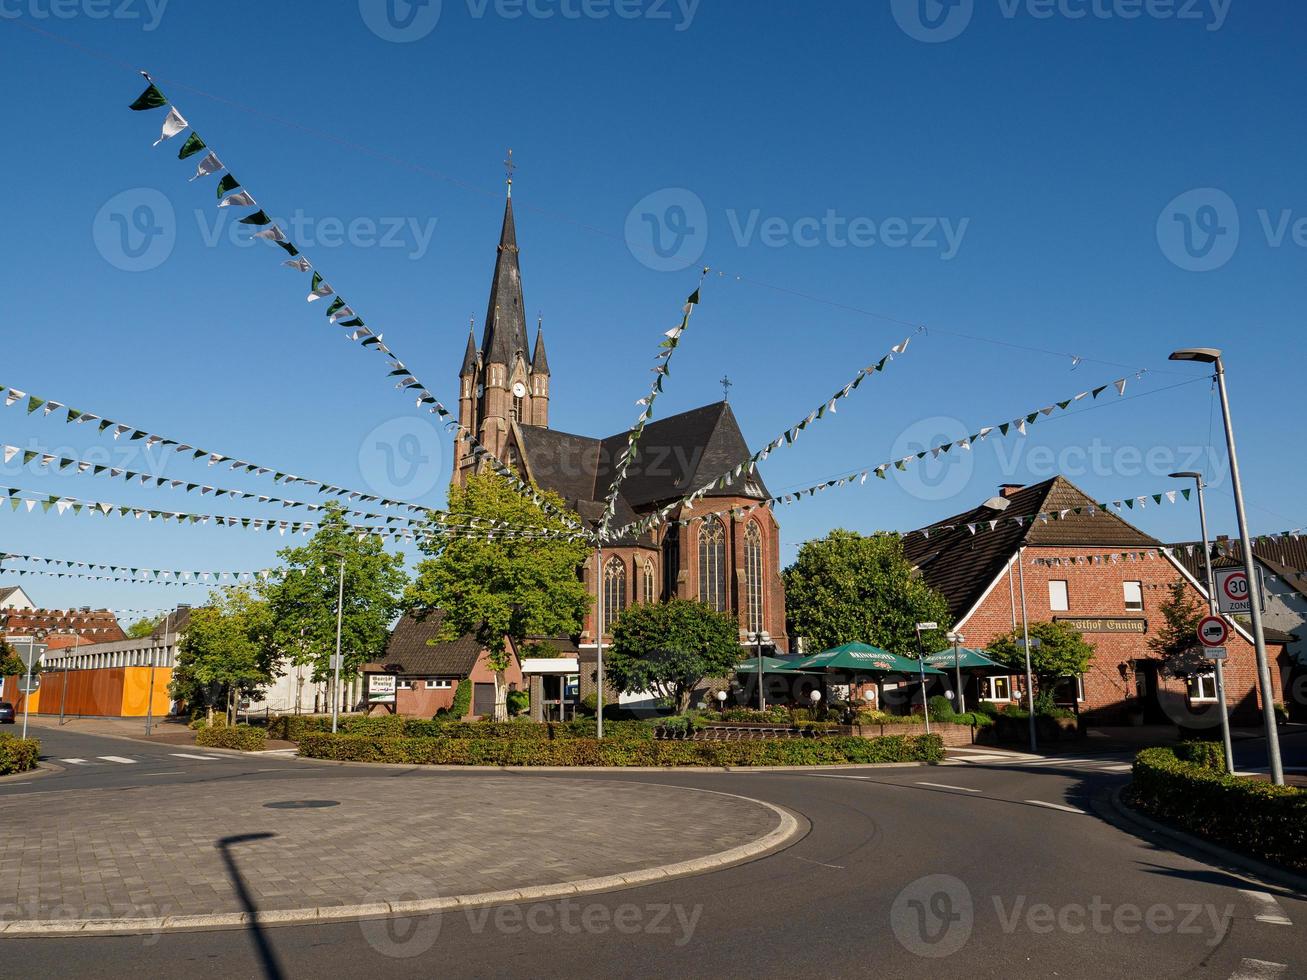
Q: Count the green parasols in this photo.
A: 3